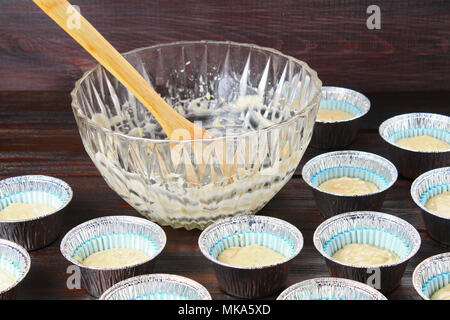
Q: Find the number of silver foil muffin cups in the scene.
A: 12